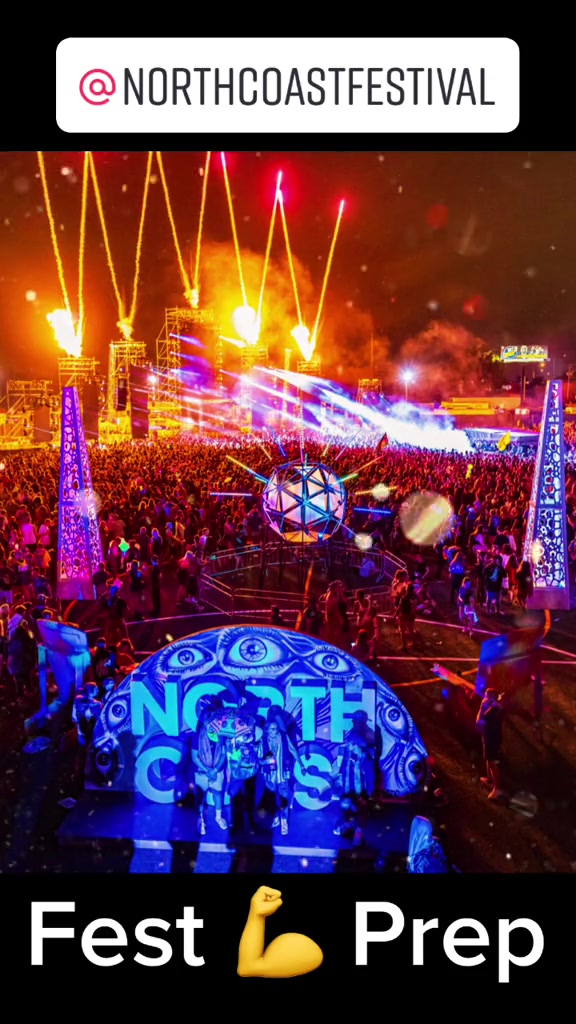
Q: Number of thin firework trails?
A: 10